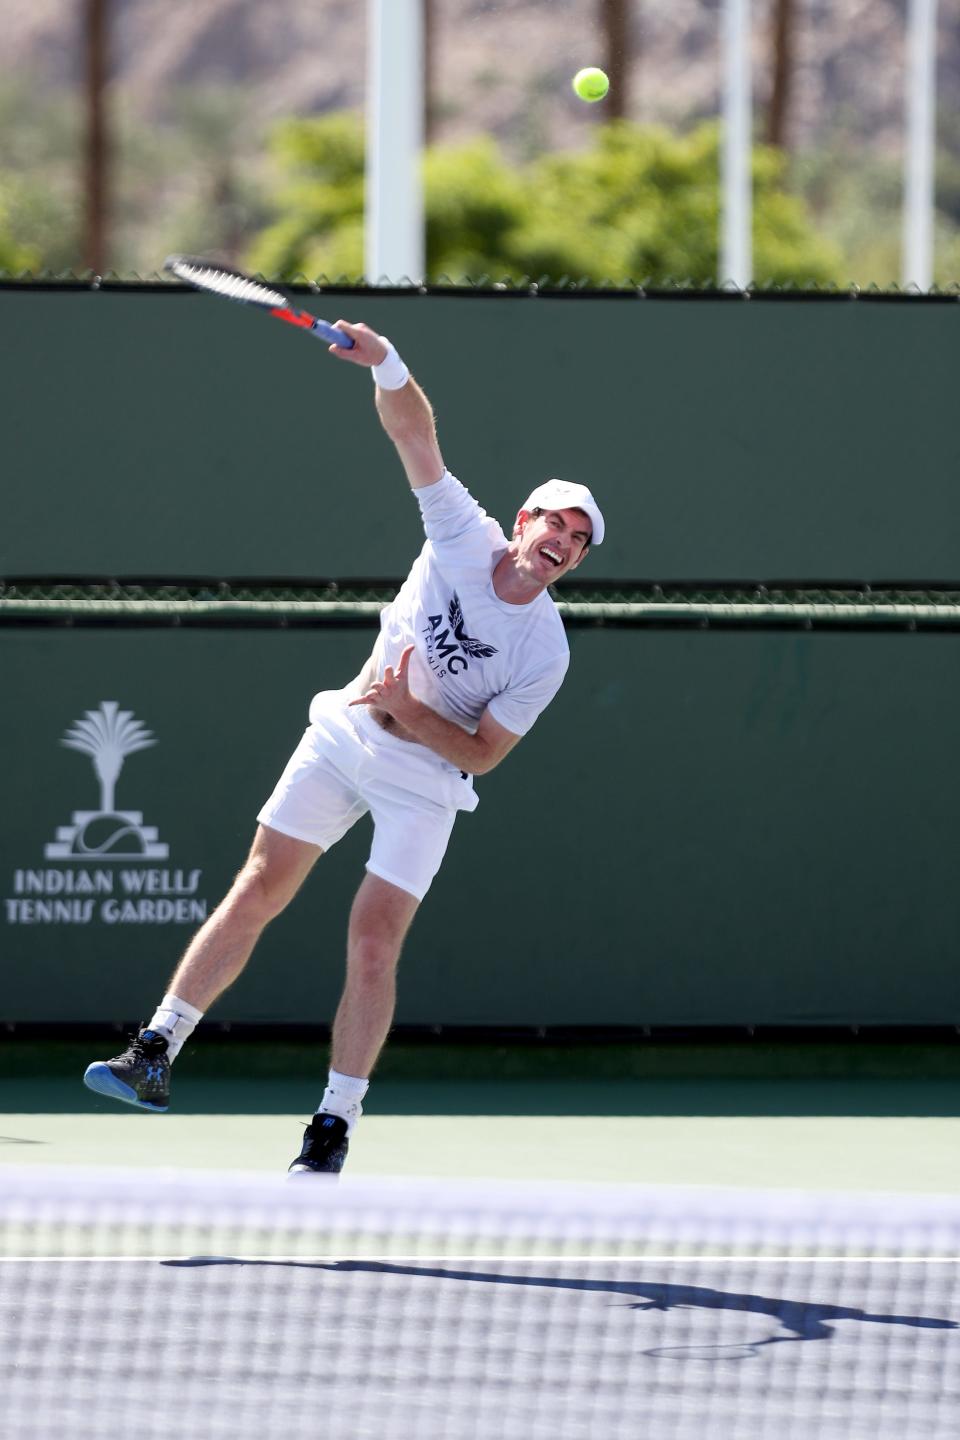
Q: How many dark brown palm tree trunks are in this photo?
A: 4